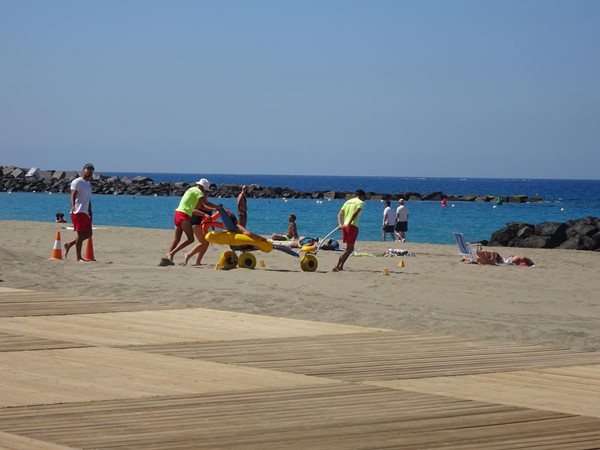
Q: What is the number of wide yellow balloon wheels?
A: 3